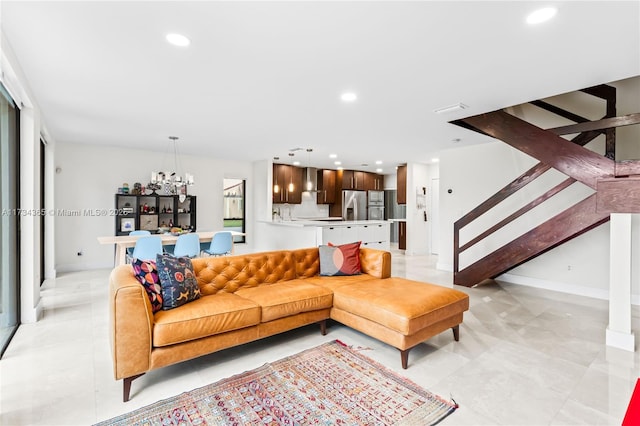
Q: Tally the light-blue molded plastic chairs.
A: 4